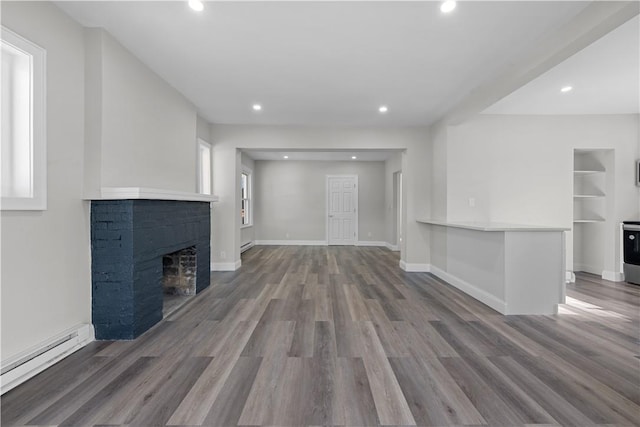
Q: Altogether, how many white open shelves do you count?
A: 3